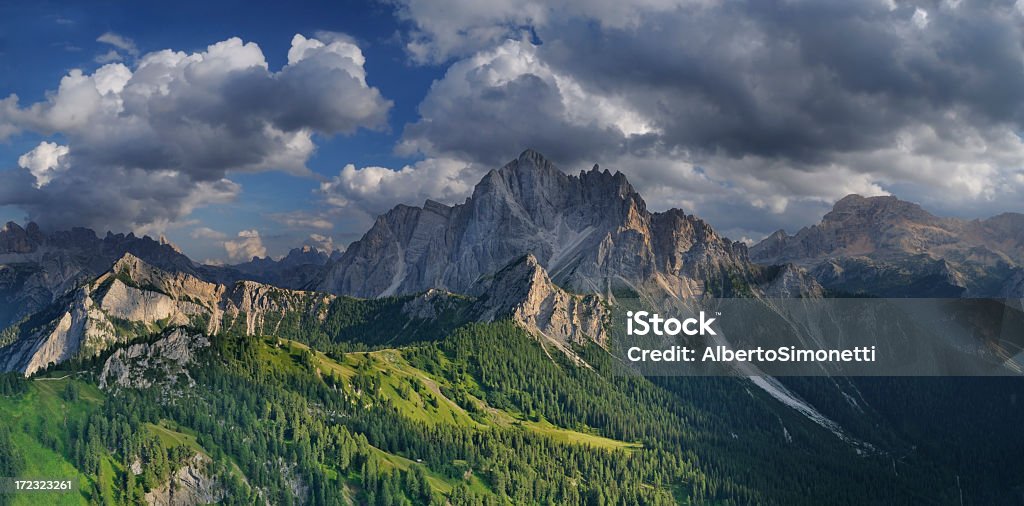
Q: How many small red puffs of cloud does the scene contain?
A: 0